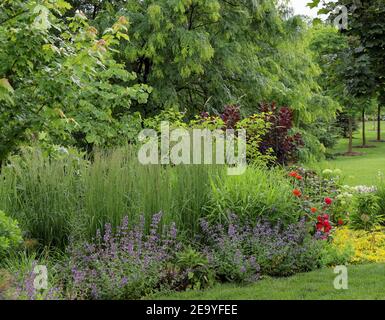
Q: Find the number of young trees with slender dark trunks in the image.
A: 3